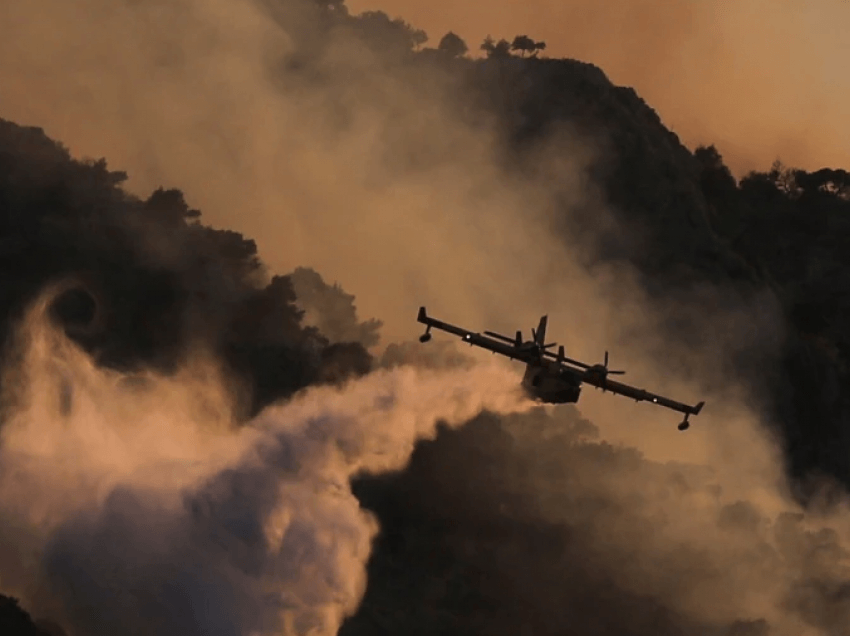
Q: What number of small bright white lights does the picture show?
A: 2